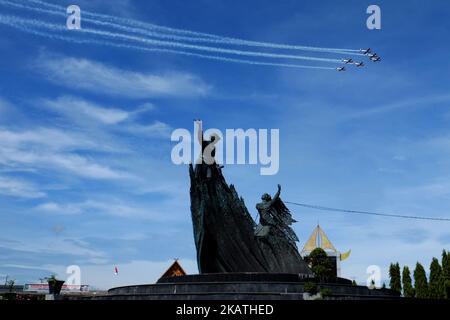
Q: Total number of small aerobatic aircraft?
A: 6